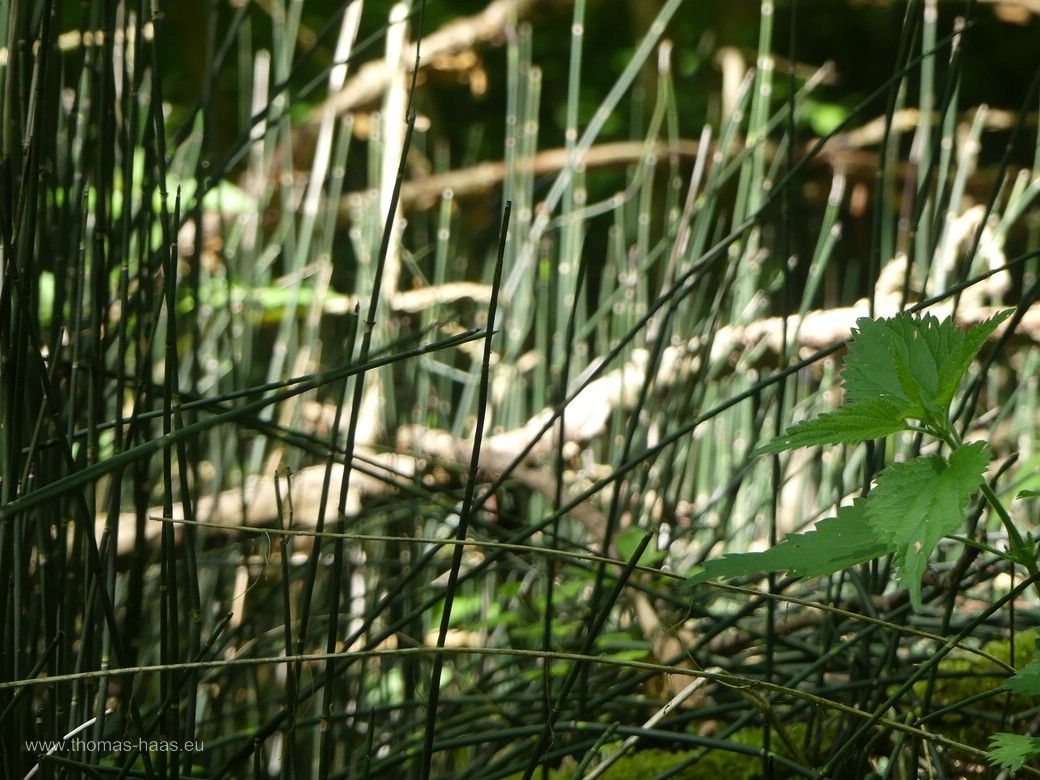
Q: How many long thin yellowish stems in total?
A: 2